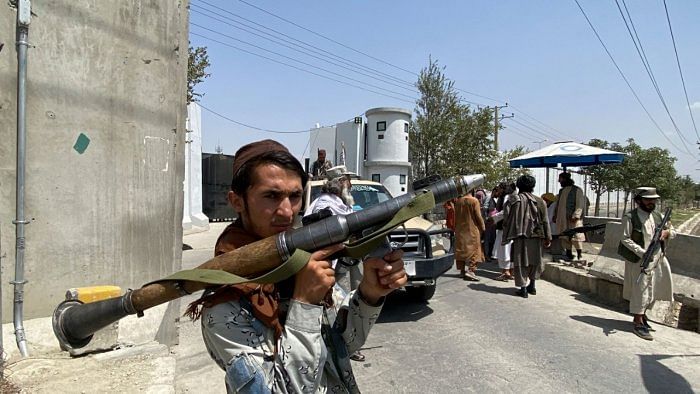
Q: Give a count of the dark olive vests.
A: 1